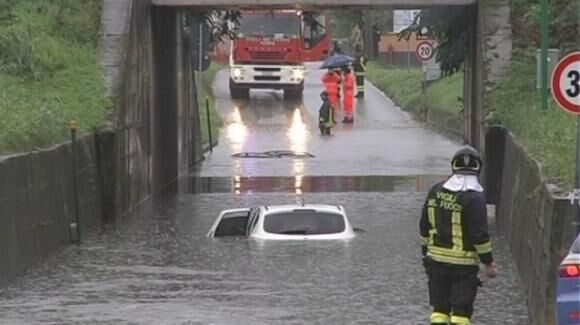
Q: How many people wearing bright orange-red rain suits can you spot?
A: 2